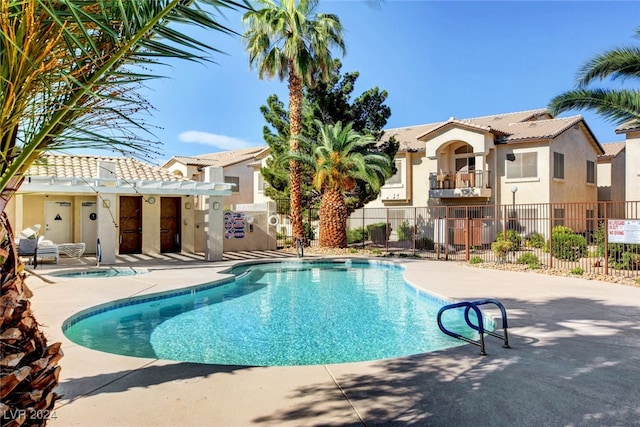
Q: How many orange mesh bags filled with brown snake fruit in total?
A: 0